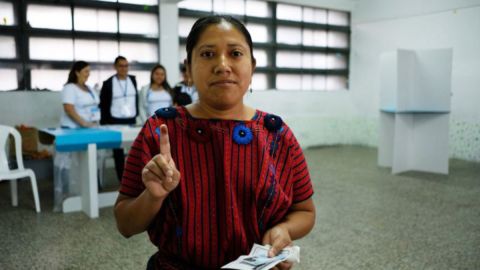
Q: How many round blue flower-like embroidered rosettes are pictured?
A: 3